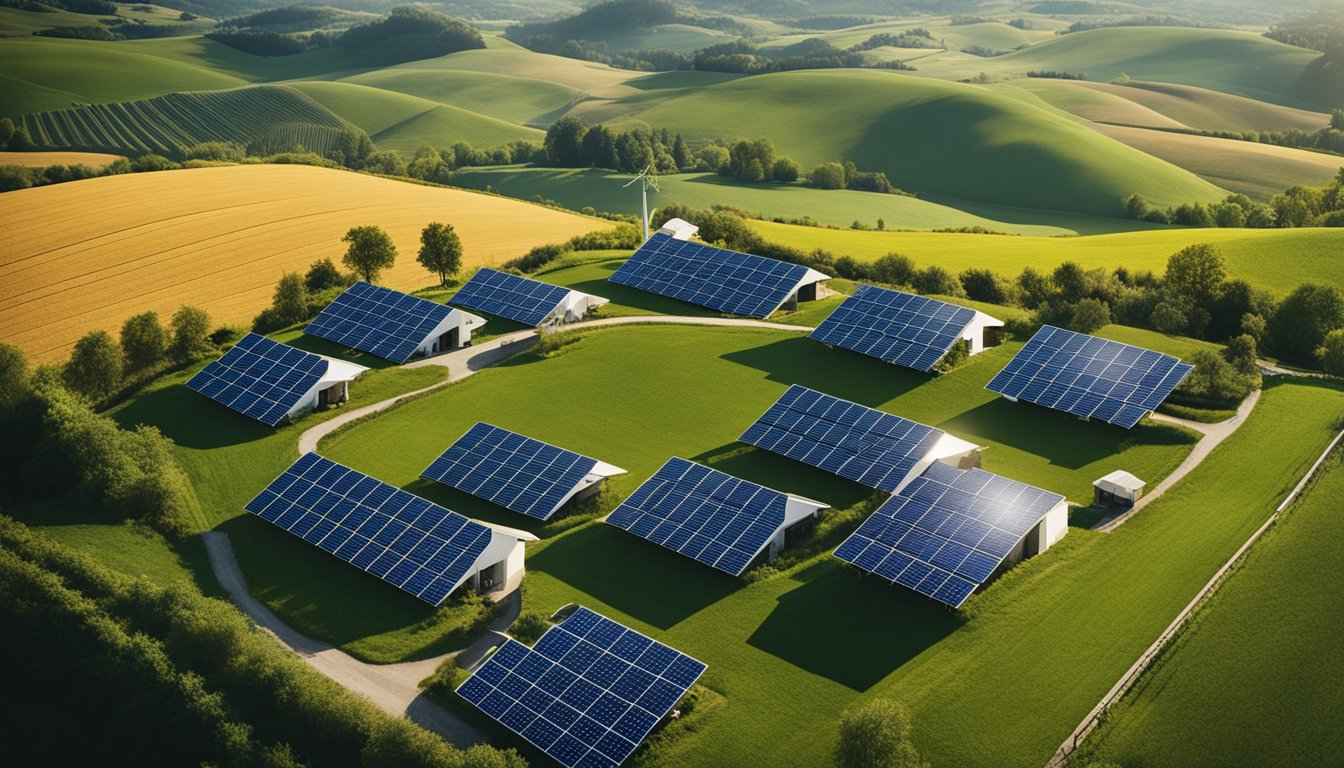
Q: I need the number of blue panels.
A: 12